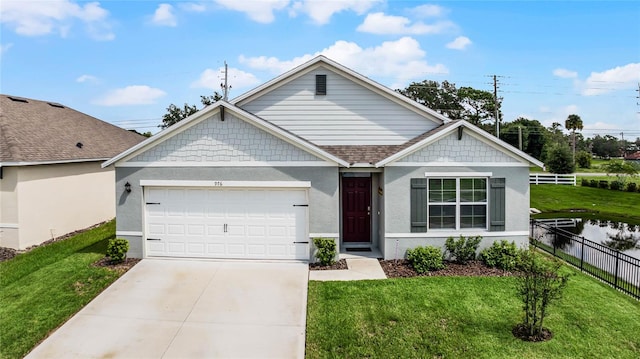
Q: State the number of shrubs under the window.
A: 3